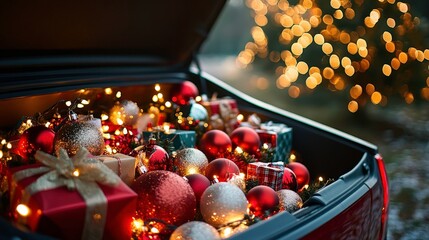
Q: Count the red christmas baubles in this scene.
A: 11